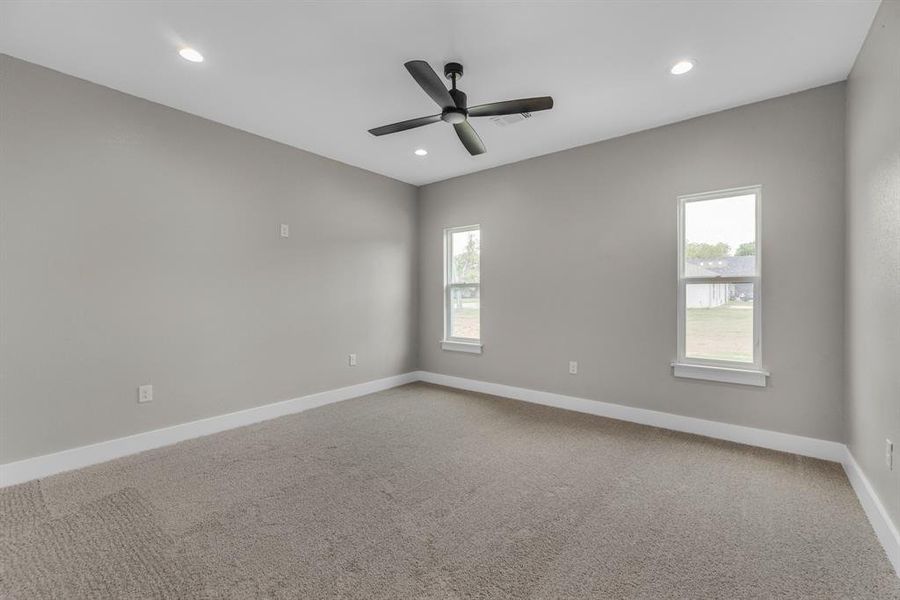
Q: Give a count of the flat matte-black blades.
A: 4